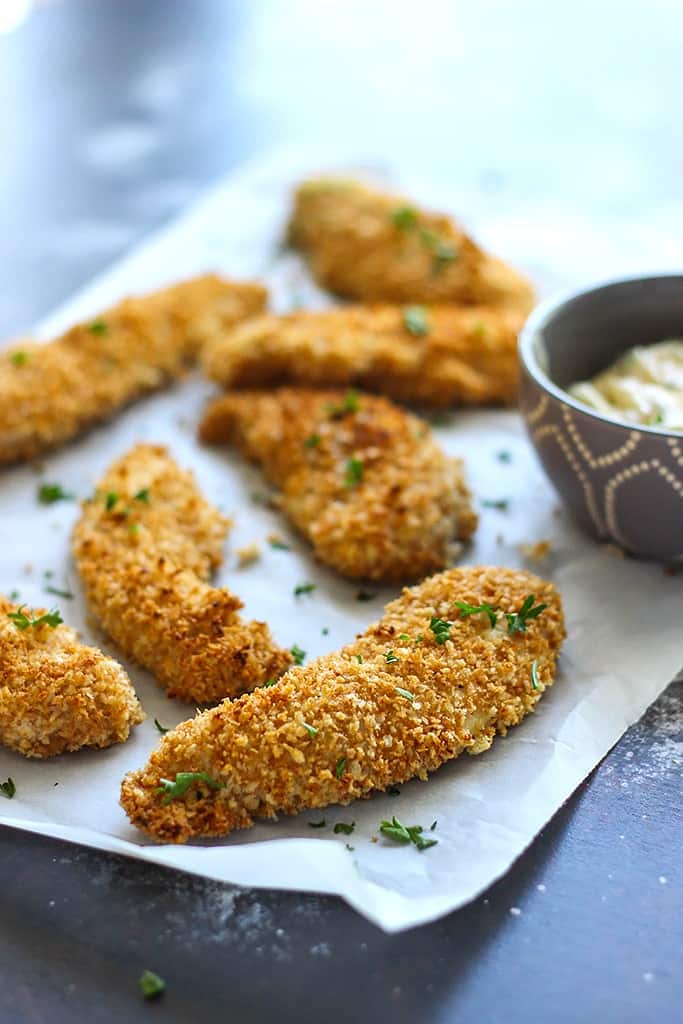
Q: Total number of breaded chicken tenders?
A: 7